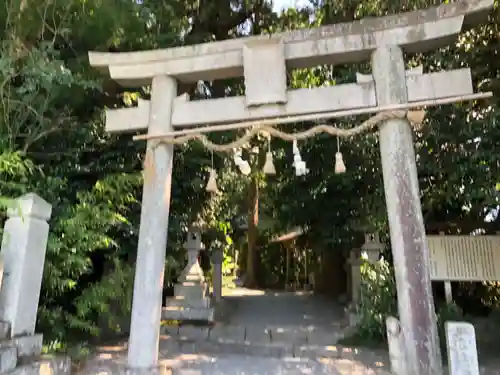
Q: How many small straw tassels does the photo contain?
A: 3